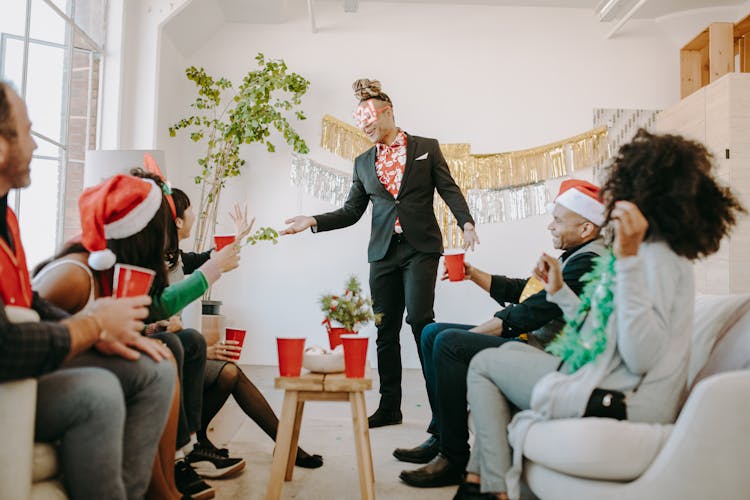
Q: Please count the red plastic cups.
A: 6